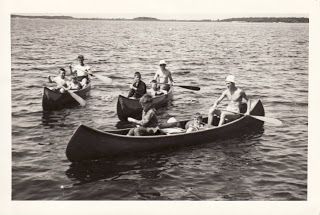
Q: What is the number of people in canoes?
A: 9